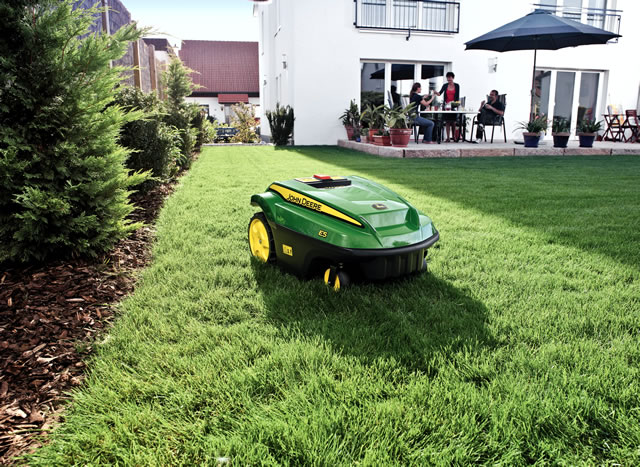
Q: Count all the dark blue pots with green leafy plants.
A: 3